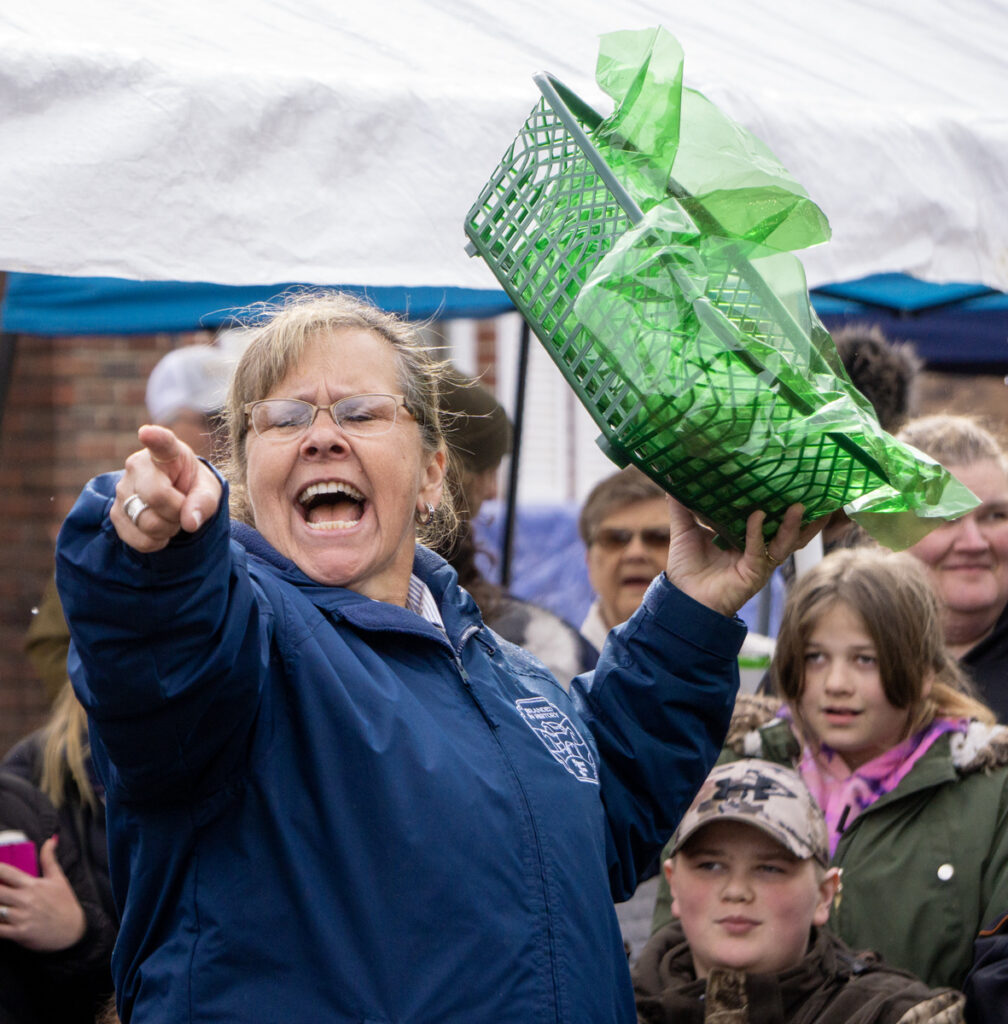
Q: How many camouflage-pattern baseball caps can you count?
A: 1